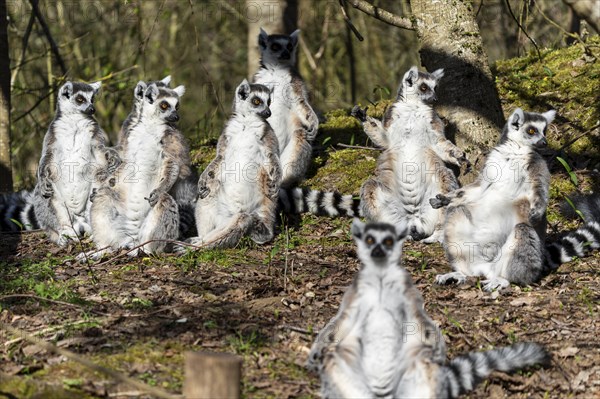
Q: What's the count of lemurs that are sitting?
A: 8